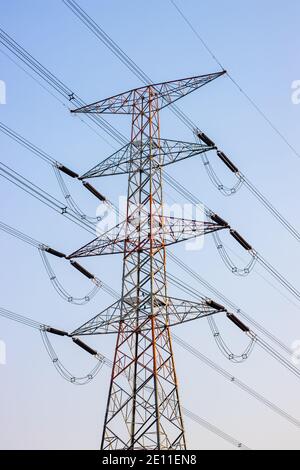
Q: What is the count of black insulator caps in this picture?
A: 12